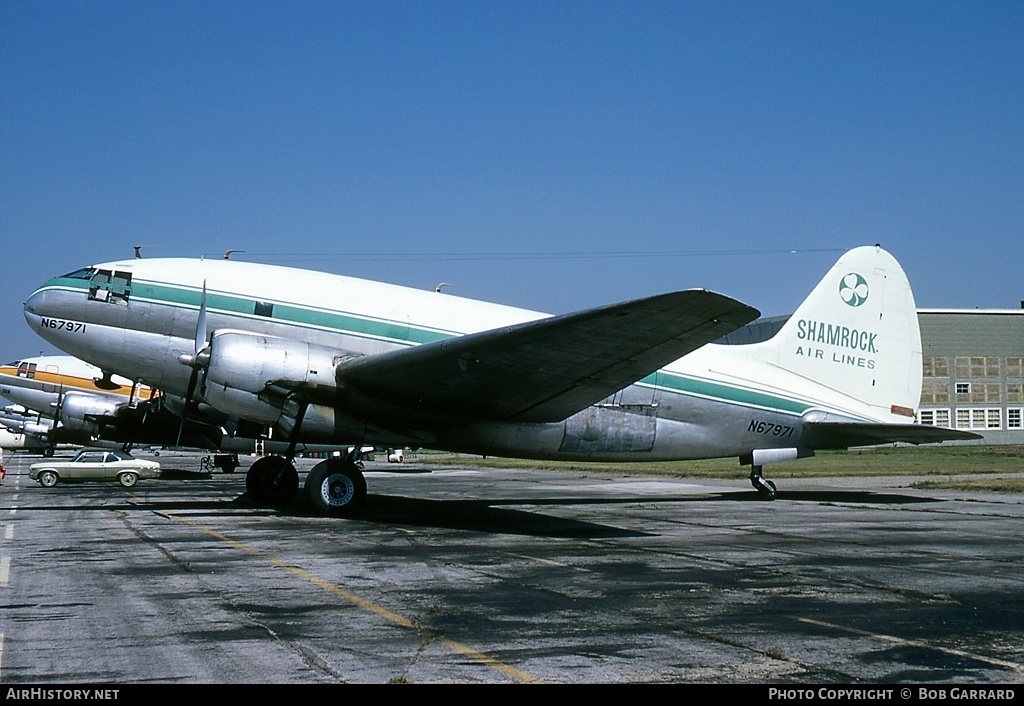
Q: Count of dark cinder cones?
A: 0